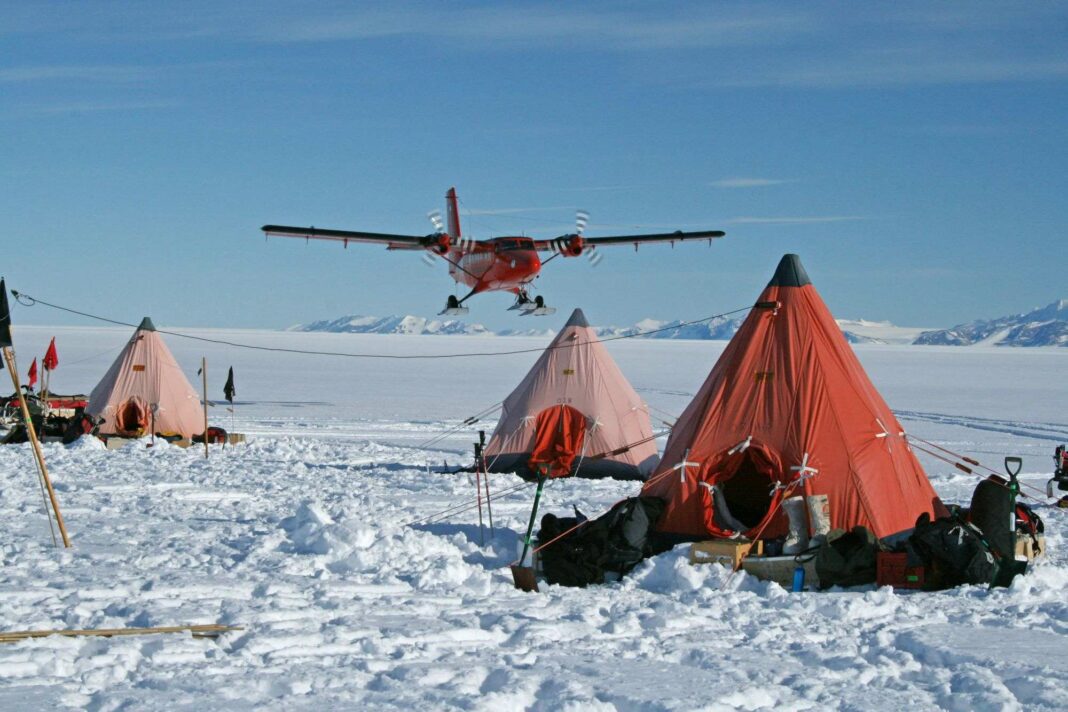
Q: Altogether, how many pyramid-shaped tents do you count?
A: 3